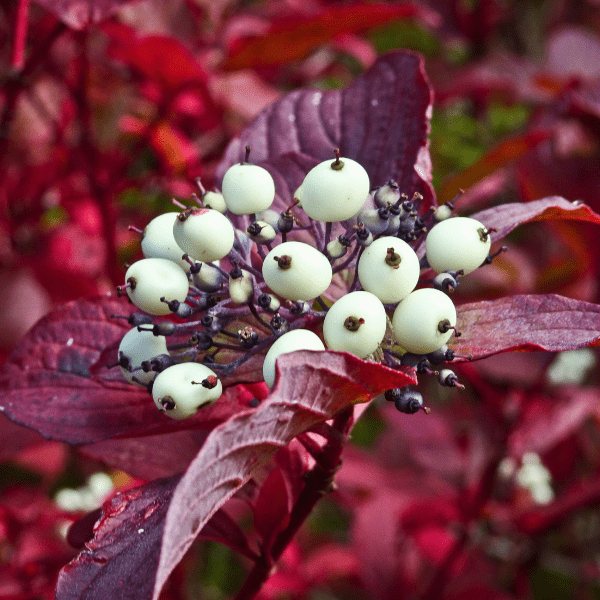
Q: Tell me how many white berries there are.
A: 13